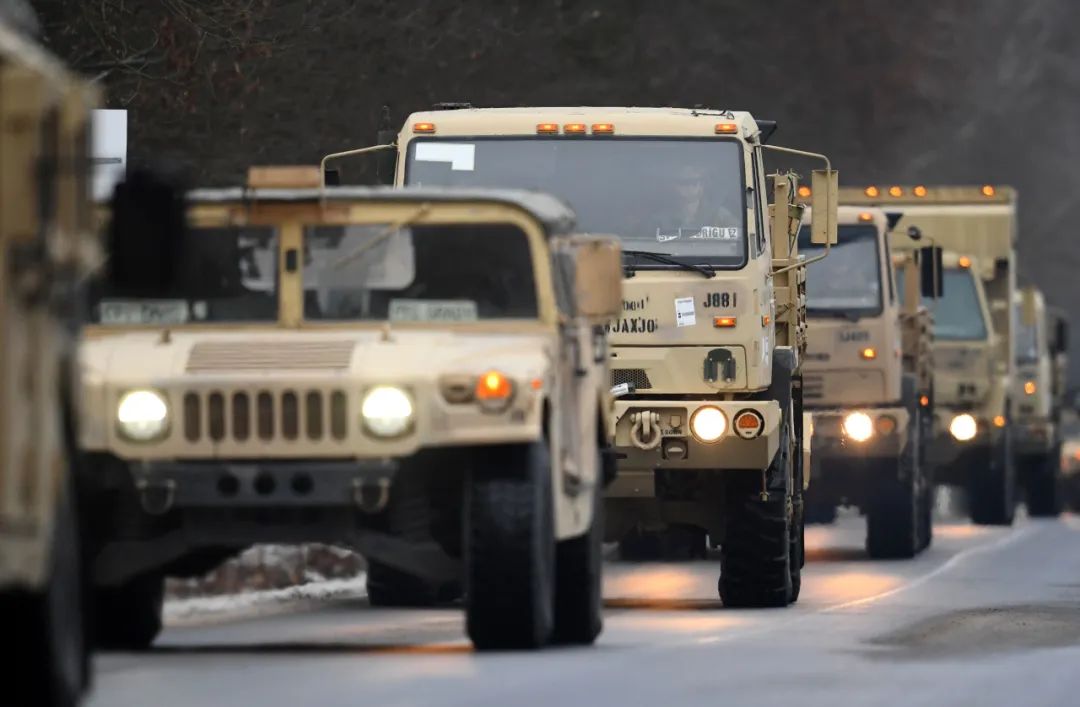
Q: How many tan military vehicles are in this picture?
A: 6